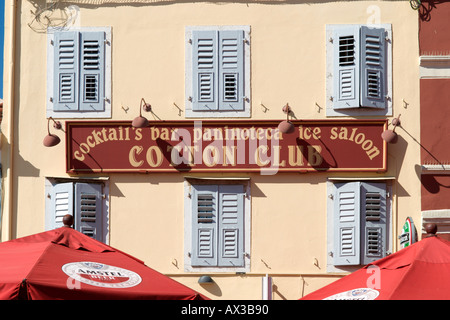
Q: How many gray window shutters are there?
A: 12